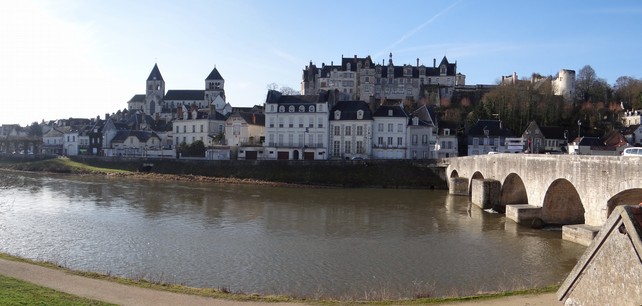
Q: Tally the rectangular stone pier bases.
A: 4